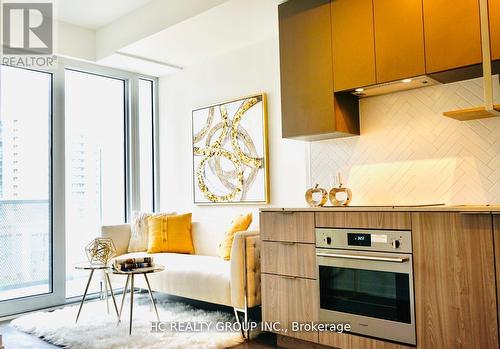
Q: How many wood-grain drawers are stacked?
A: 3